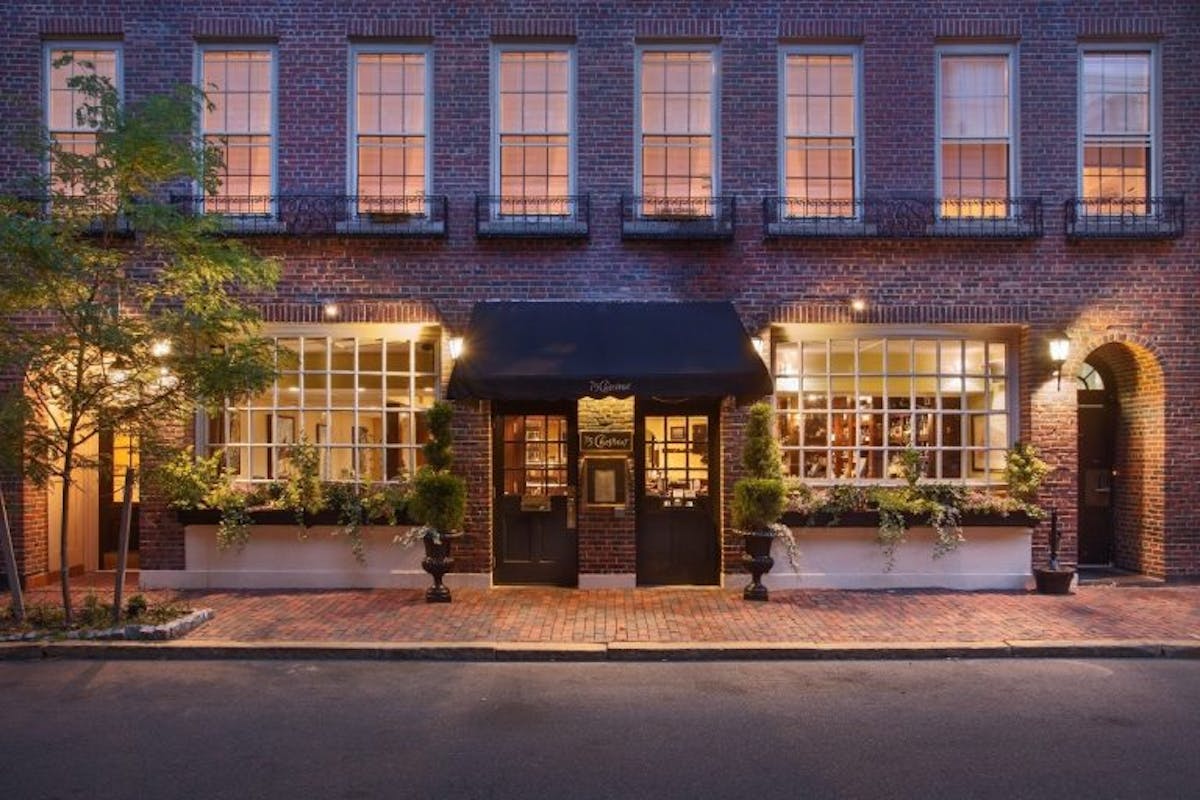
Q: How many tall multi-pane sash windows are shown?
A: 8